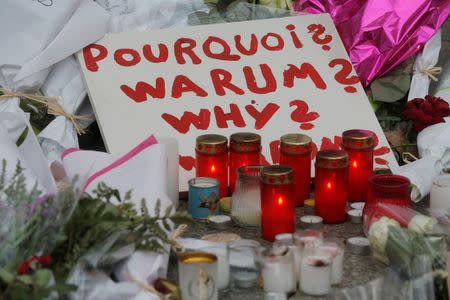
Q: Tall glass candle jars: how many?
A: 6